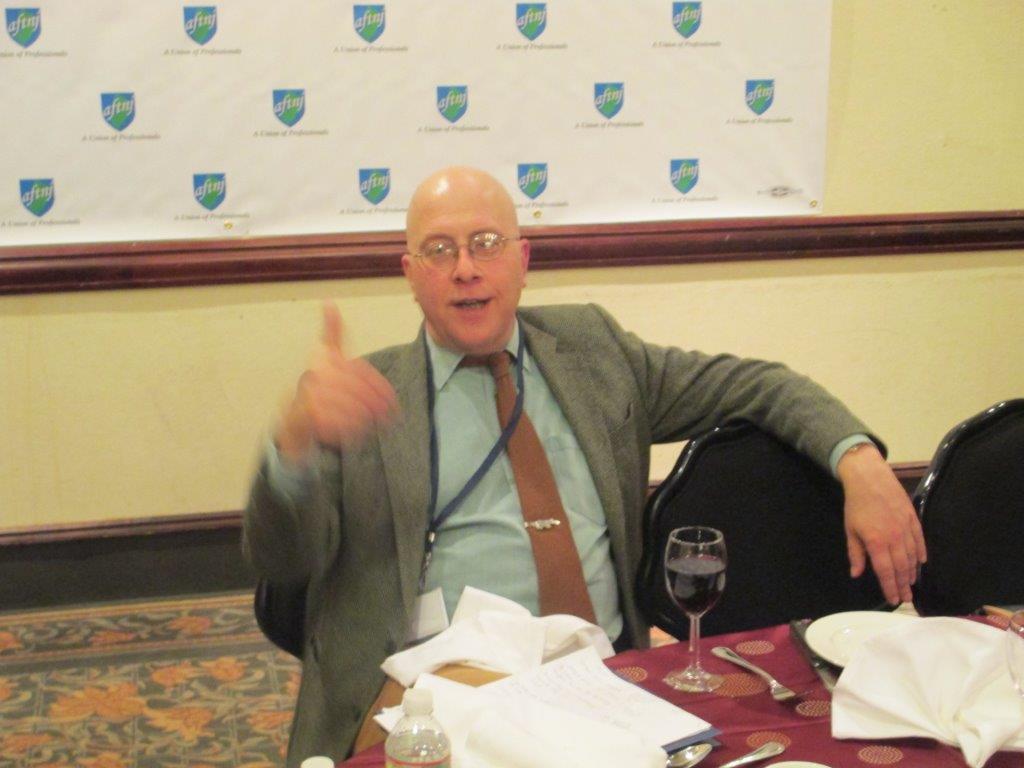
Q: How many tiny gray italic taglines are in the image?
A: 15